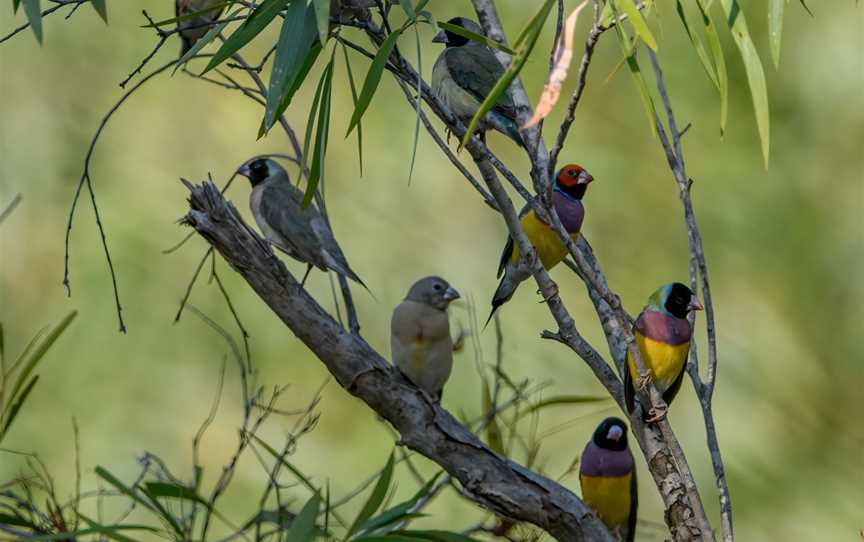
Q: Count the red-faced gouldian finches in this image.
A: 1